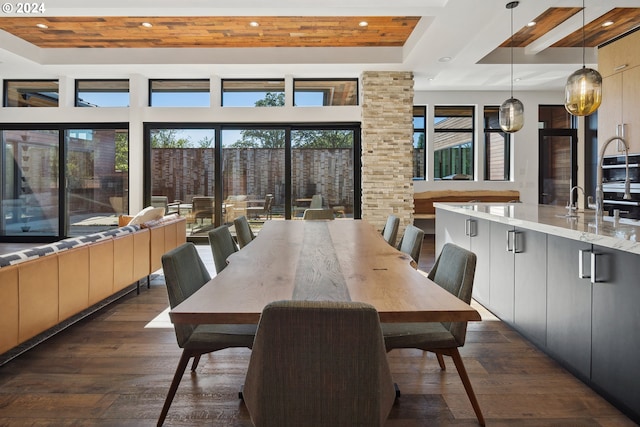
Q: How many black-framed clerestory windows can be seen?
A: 5